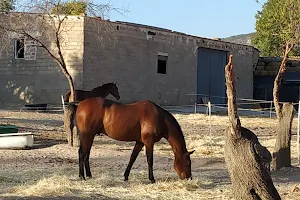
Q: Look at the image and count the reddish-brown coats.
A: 1